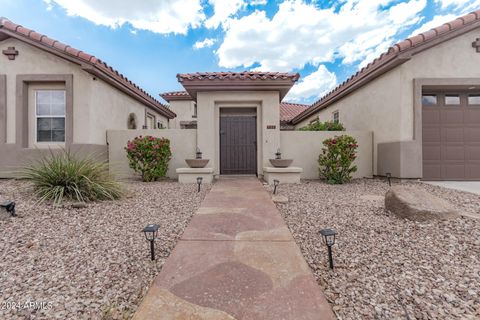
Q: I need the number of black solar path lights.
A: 5